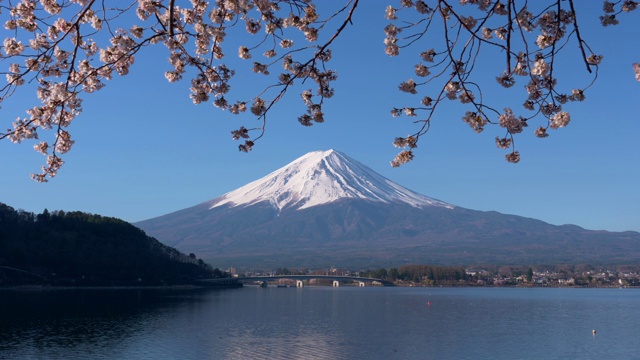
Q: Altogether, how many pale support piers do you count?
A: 3